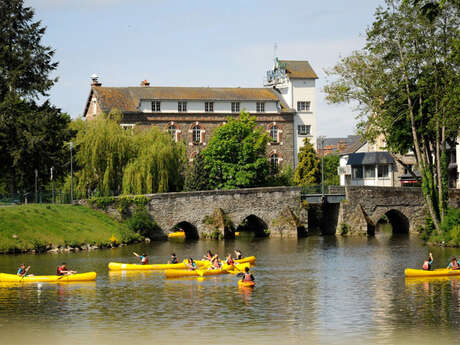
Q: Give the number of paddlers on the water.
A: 12